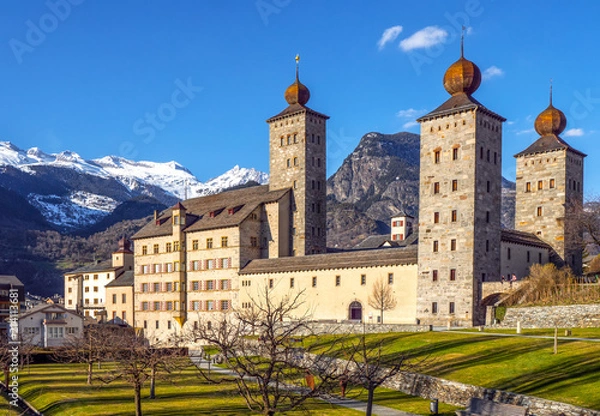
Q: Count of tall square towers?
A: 3